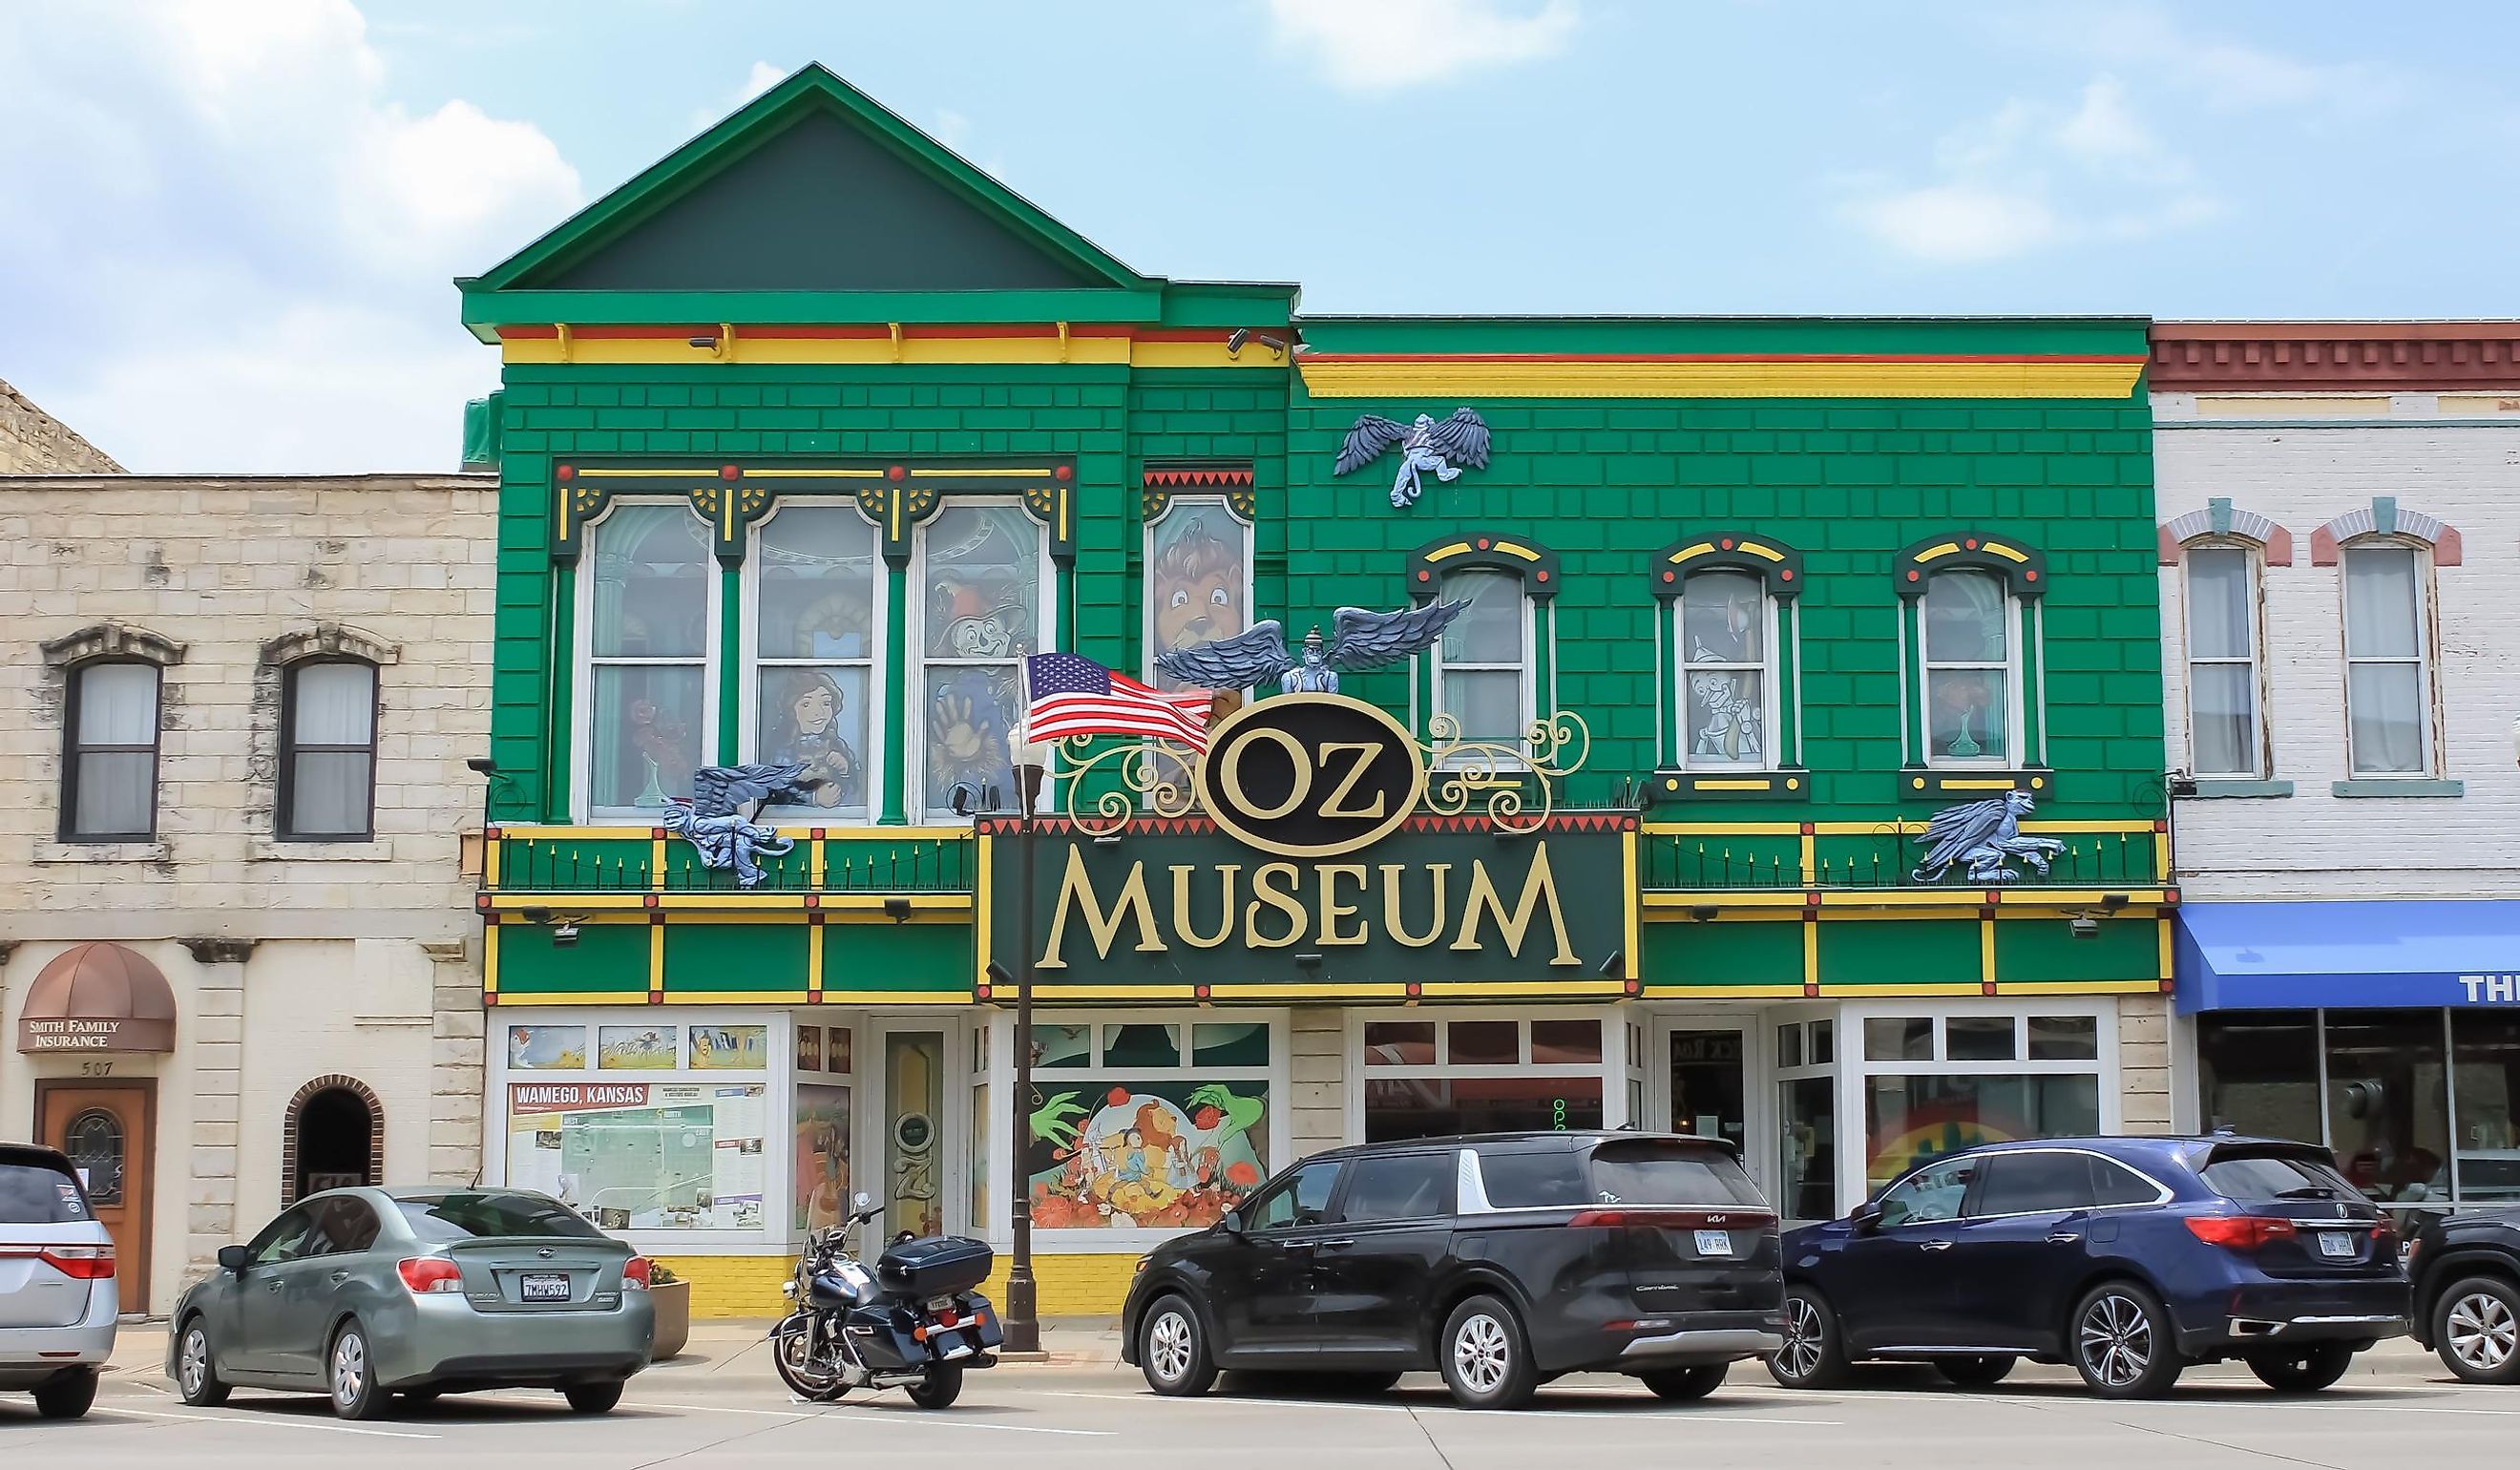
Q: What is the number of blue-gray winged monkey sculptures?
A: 4